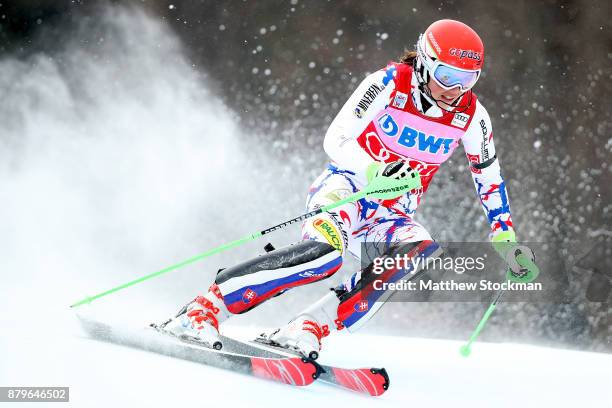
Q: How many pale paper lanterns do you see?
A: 0